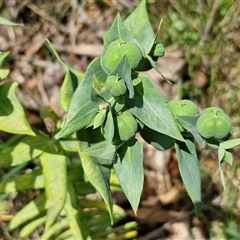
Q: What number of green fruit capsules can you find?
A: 6